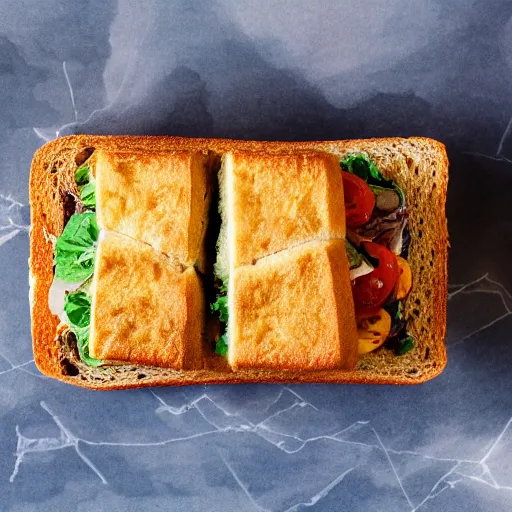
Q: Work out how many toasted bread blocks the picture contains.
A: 4